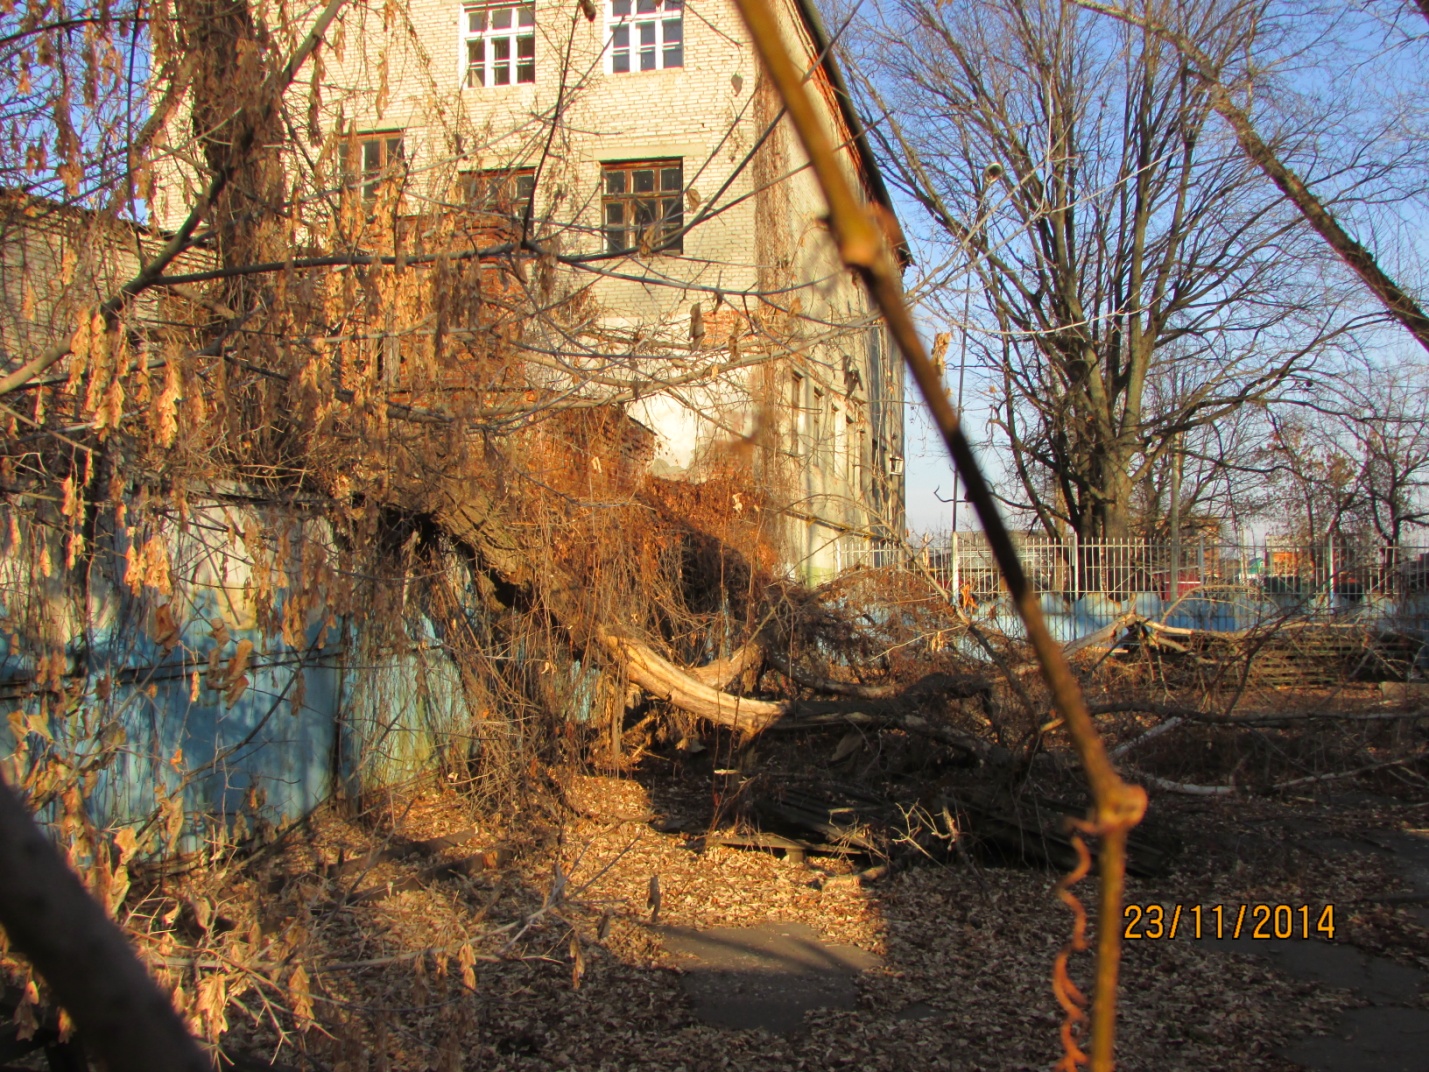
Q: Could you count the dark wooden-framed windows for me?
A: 3